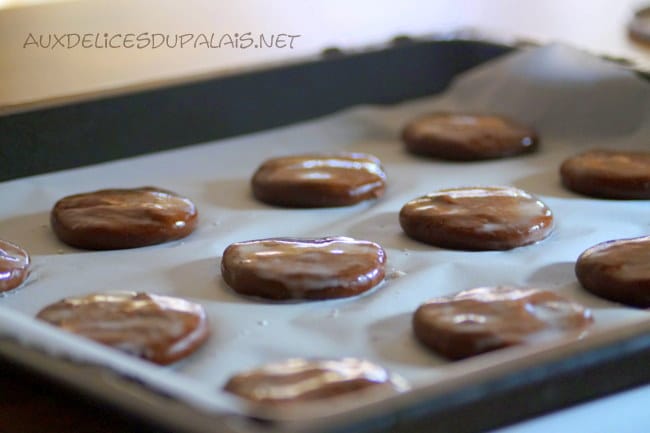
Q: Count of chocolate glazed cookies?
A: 11